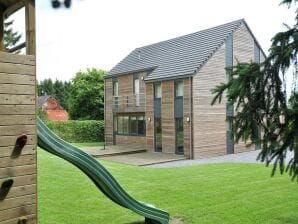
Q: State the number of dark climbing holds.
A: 2